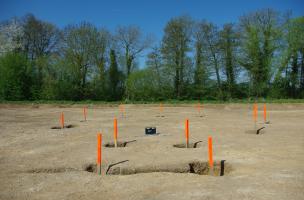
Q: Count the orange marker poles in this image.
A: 11